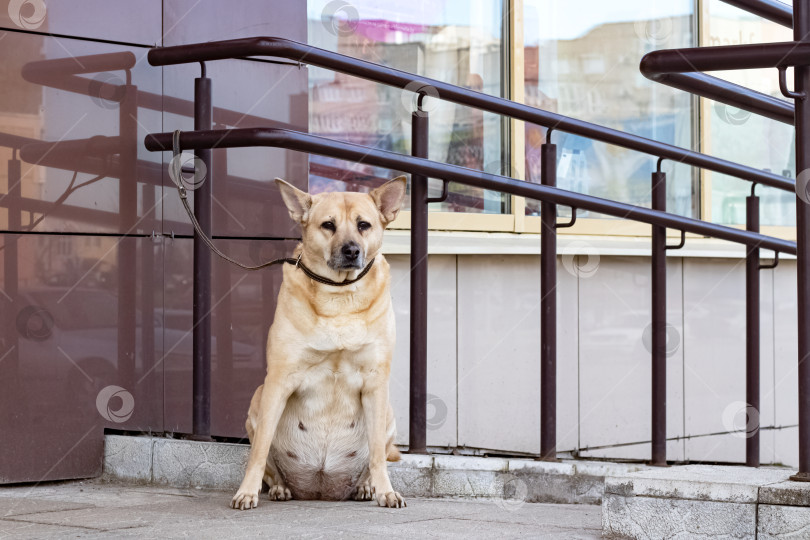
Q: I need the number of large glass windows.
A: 3